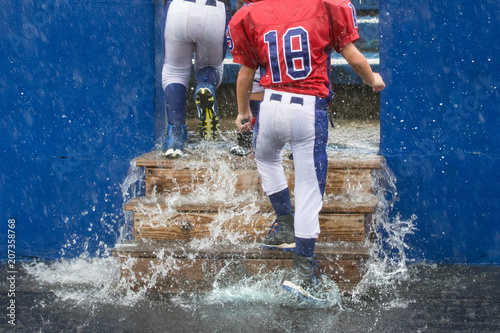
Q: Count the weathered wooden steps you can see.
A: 3